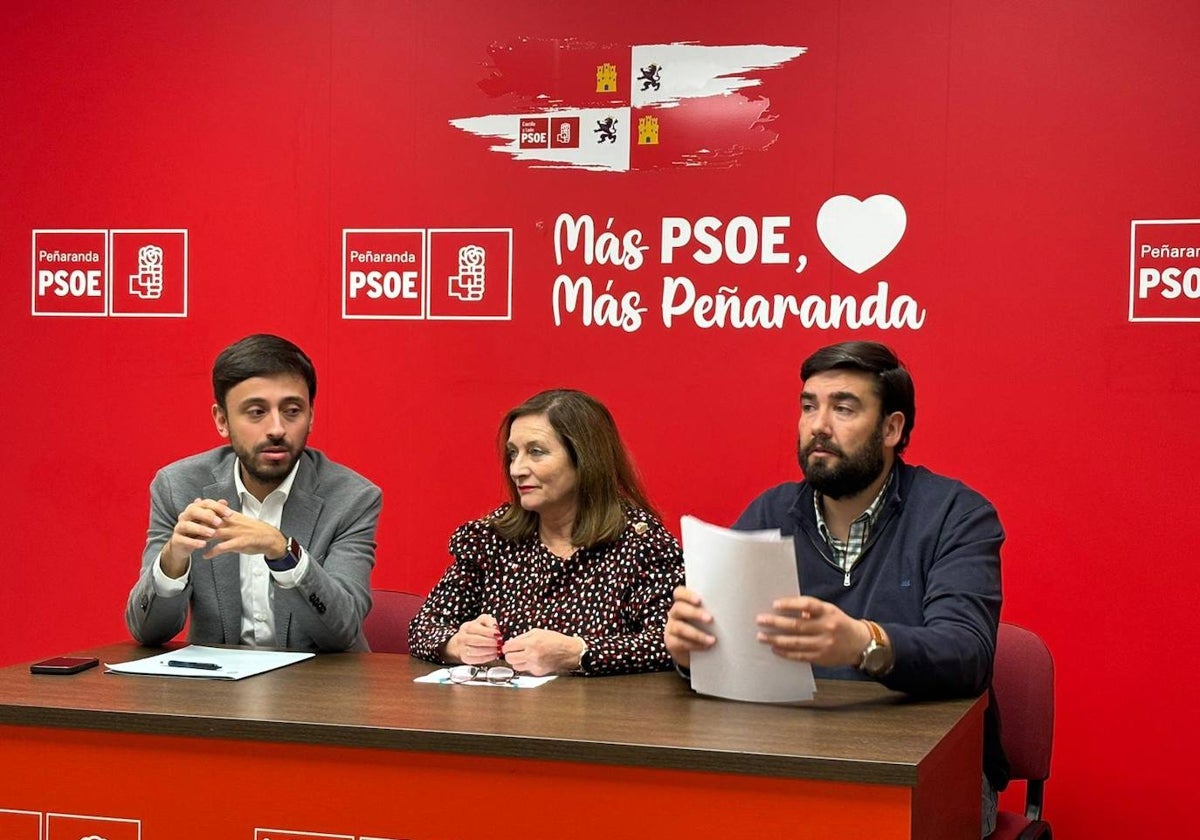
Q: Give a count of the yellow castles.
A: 2